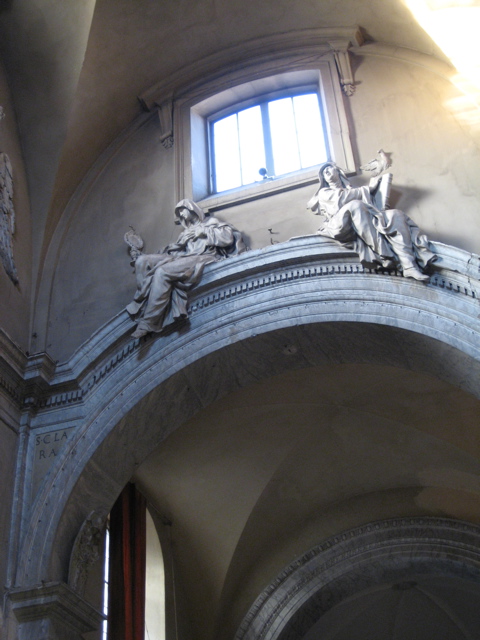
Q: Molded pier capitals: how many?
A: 1